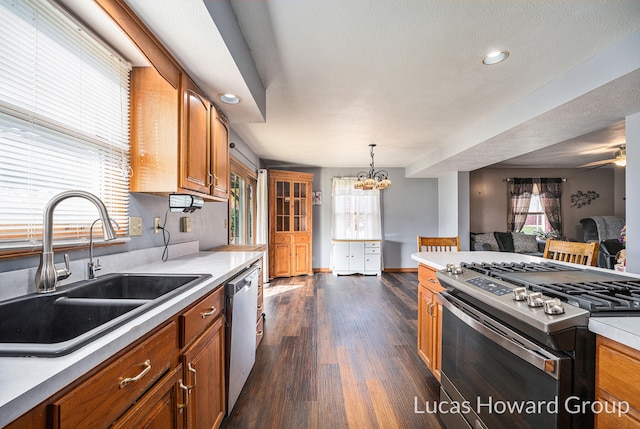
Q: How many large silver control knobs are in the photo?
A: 5